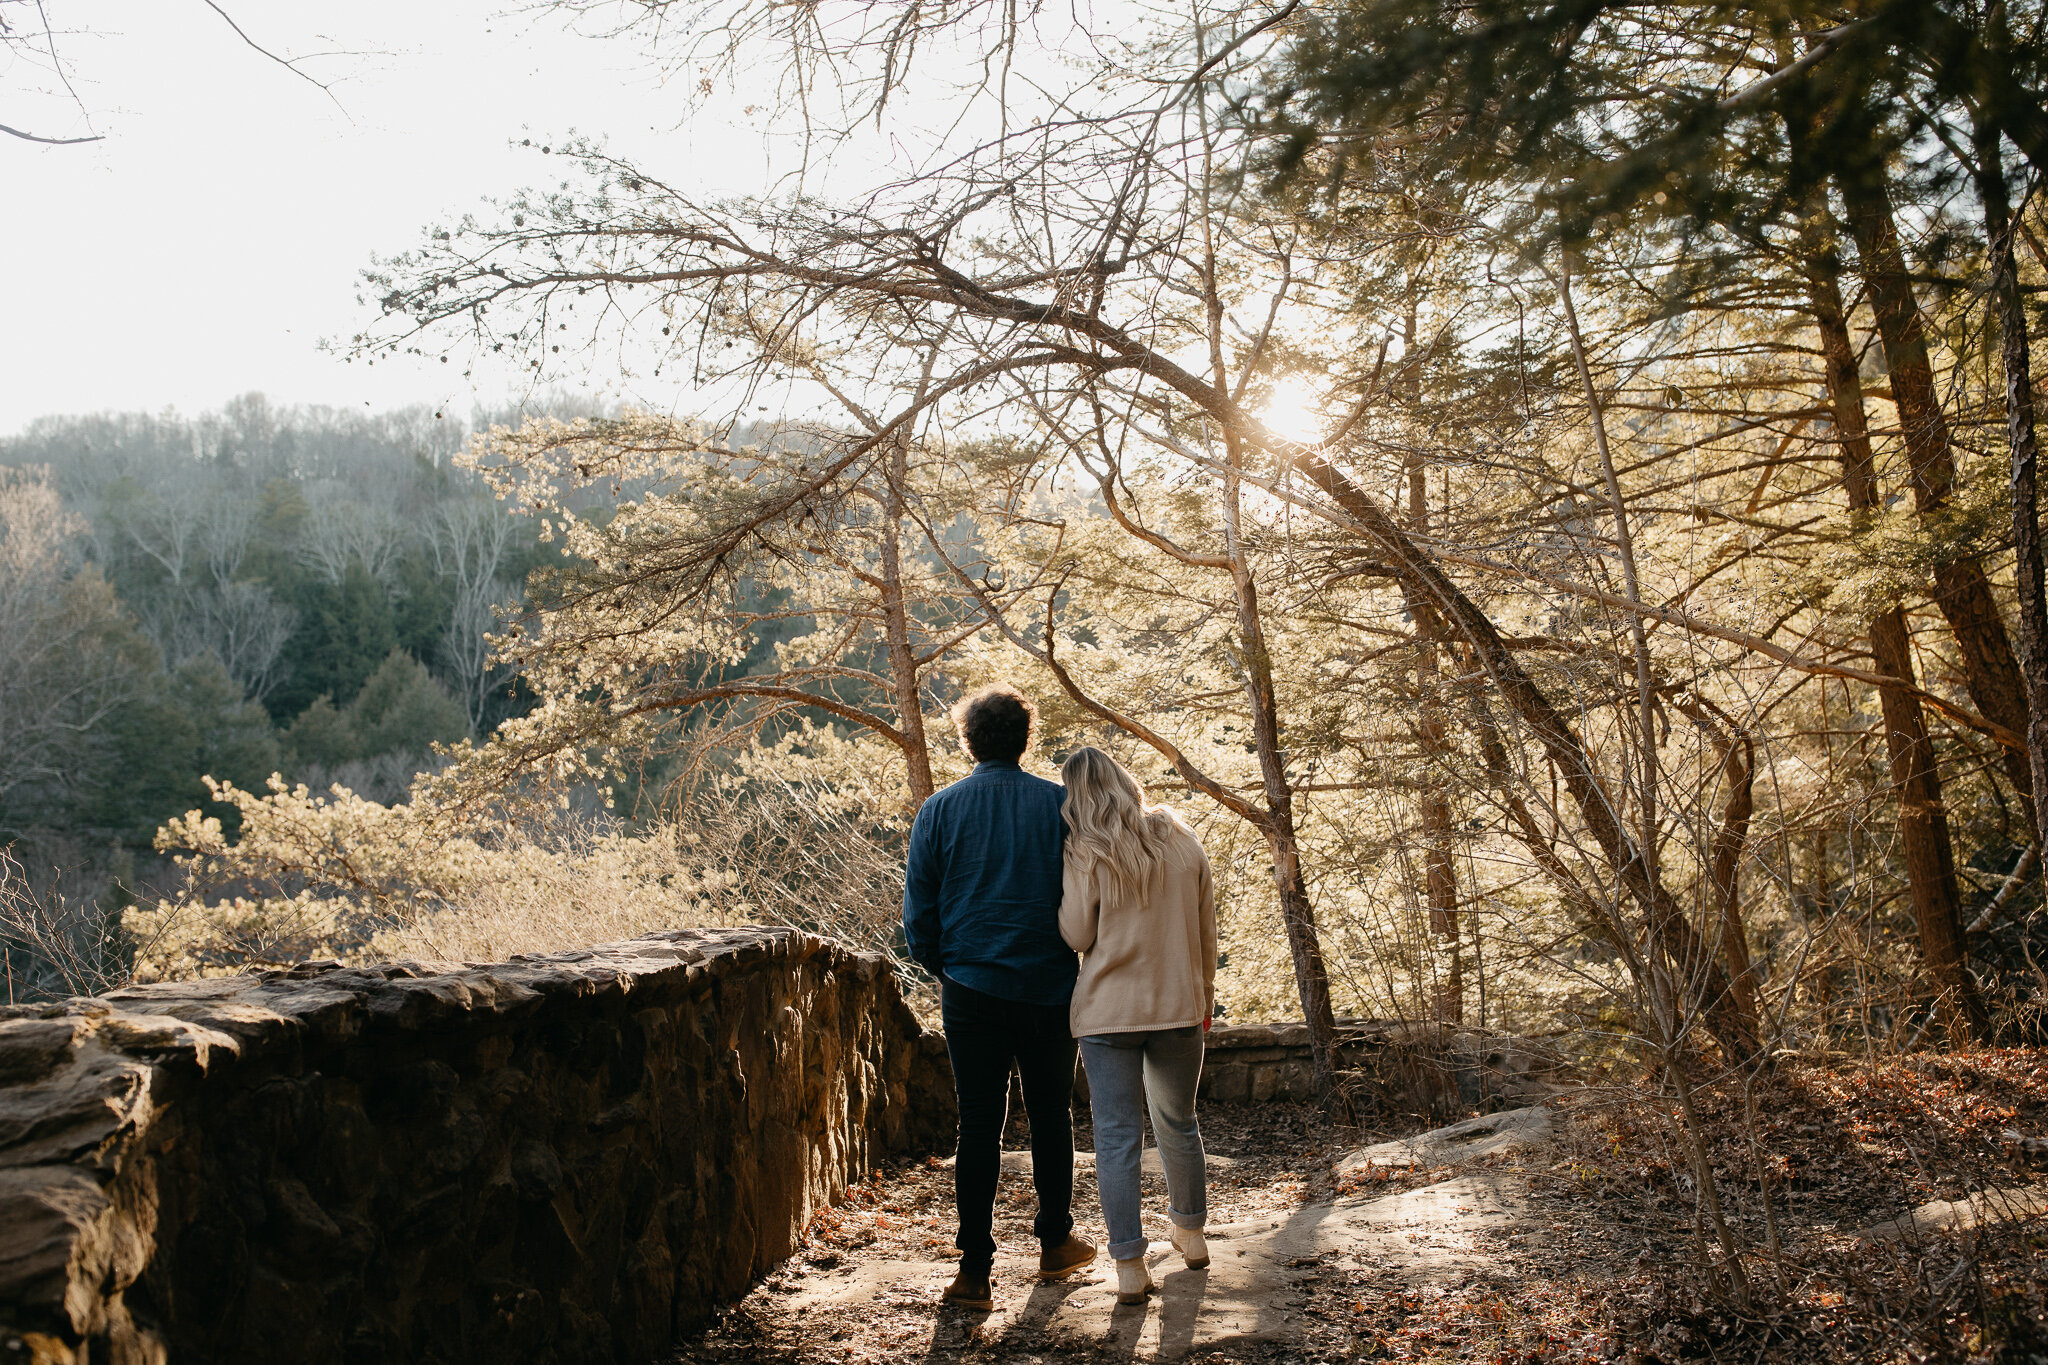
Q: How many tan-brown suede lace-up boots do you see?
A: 2